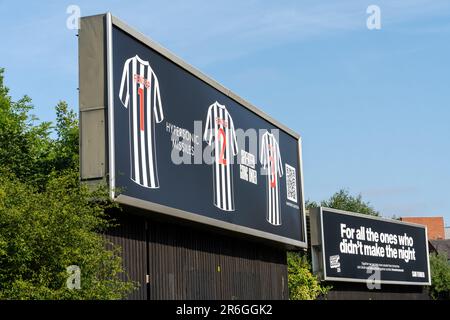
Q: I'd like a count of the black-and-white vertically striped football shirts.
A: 3